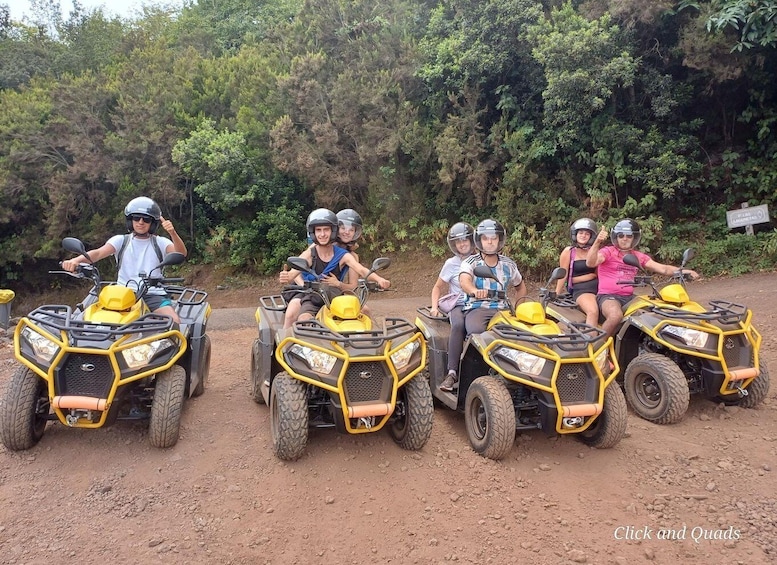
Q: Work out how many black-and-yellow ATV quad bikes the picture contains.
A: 4